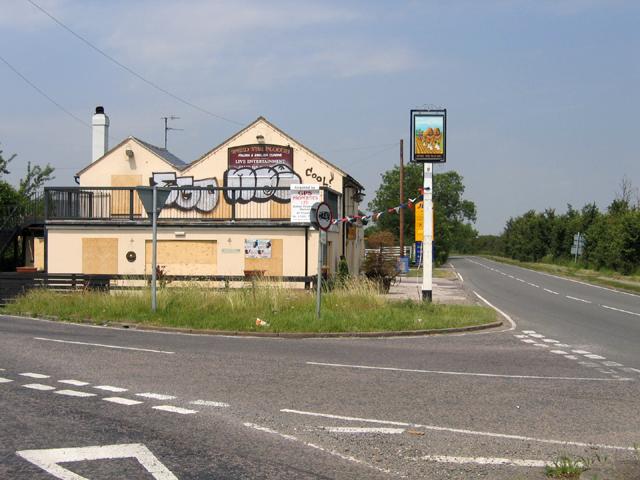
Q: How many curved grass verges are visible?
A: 1